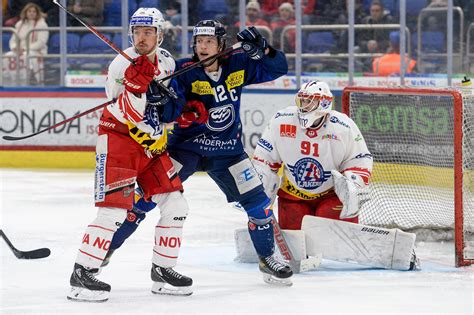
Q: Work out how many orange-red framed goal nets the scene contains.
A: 1